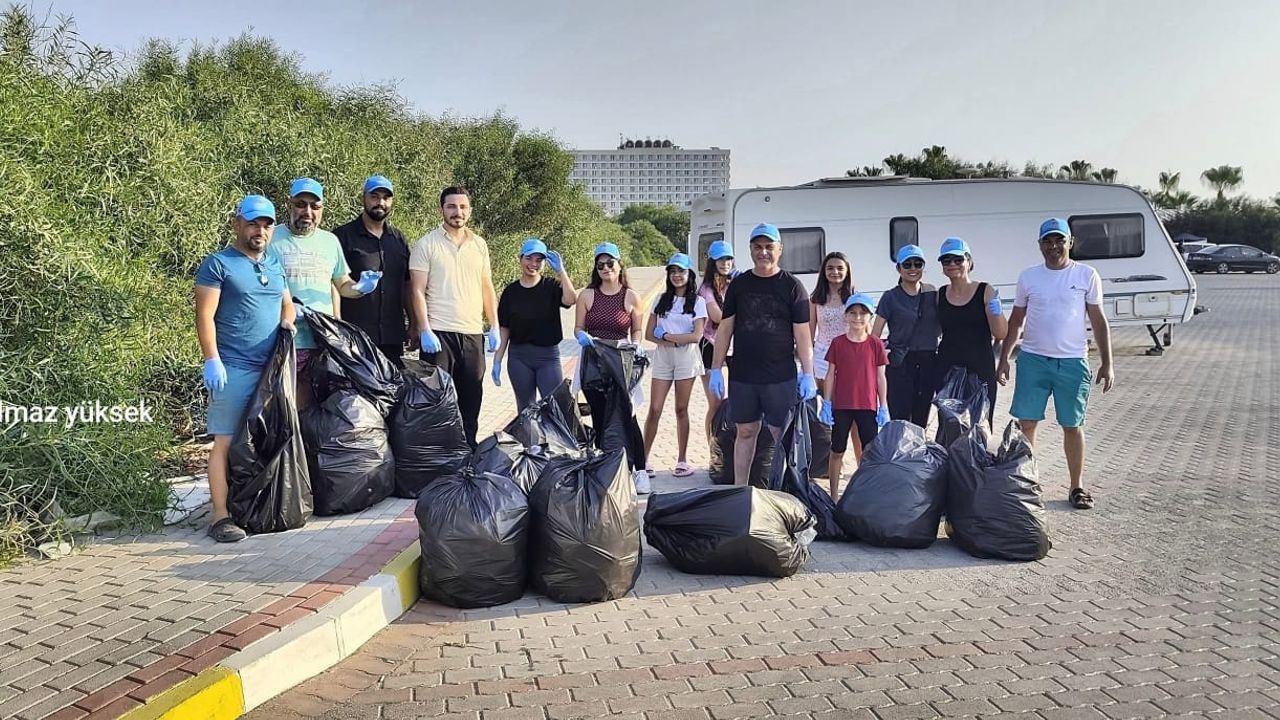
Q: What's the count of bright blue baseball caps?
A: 12